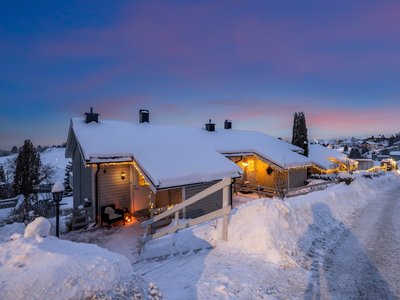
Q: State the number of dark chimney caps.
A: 4